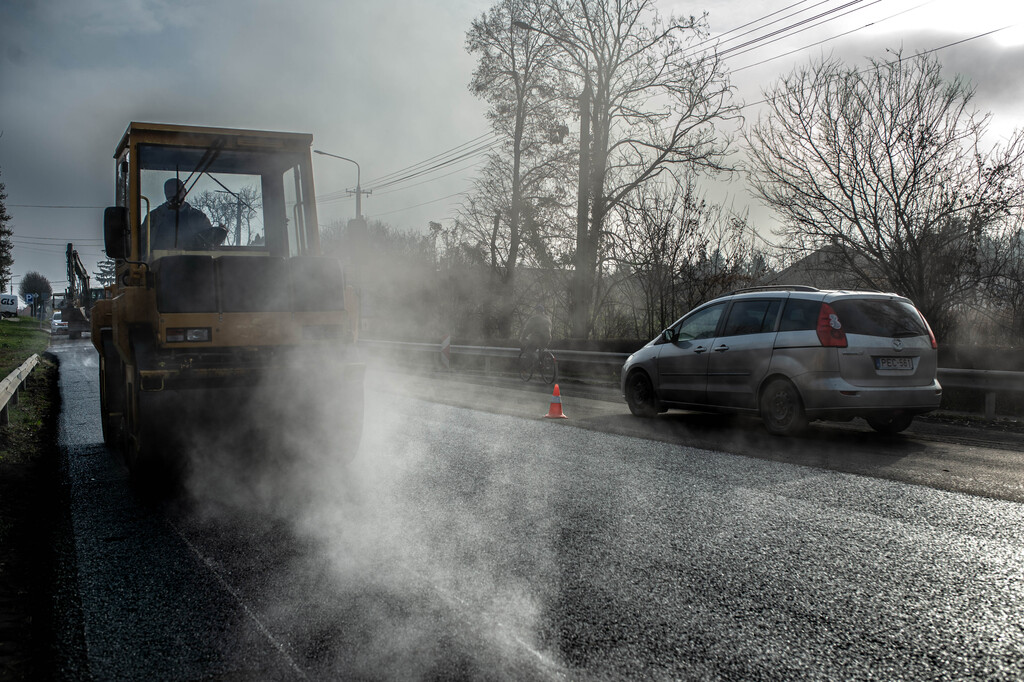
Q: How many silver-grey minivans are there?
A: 1